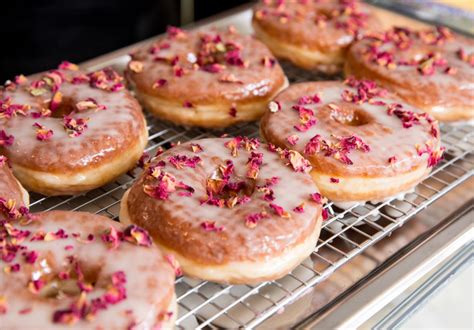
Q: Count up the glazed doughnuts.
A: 8